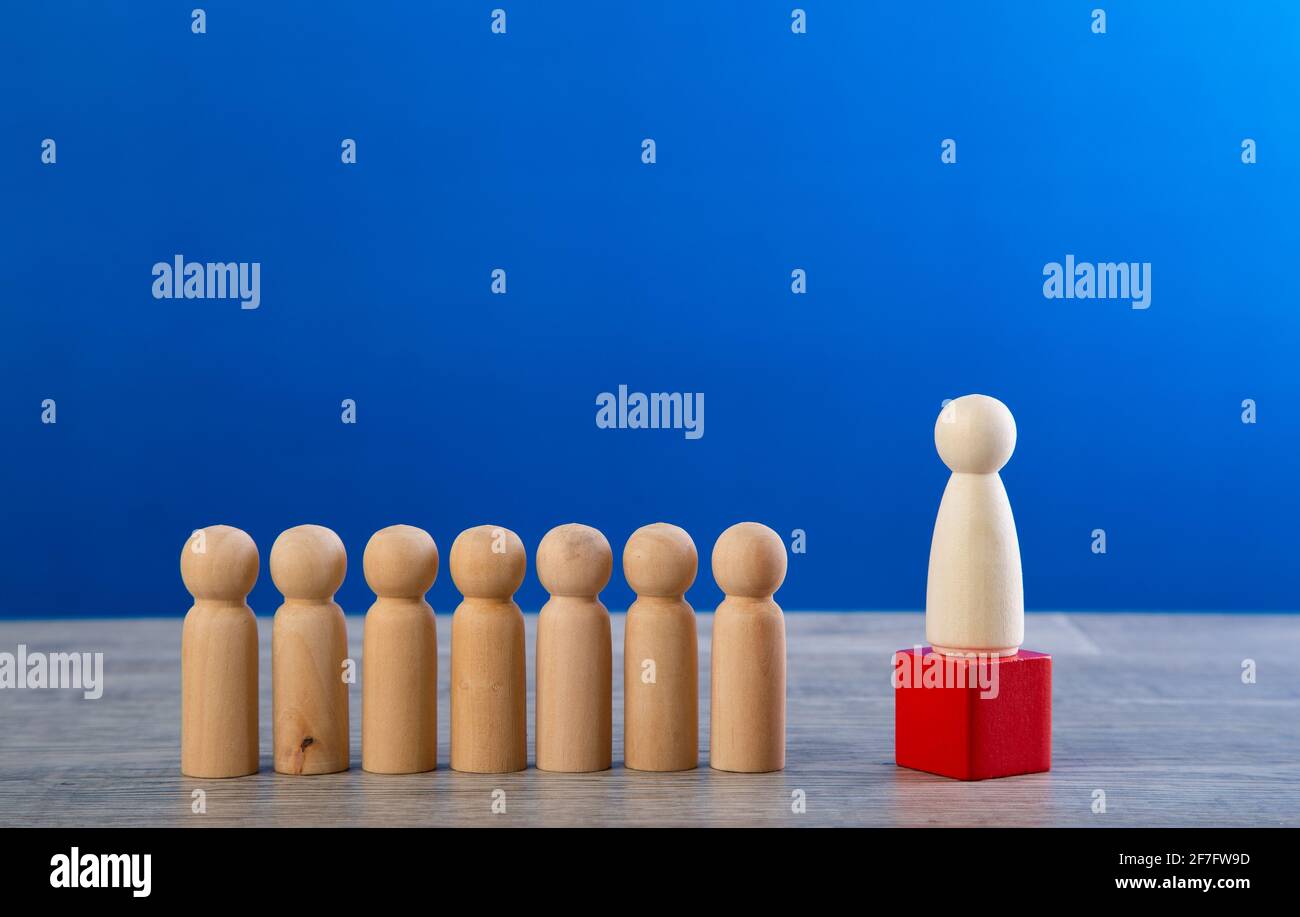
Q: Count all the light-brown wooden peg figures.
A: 7